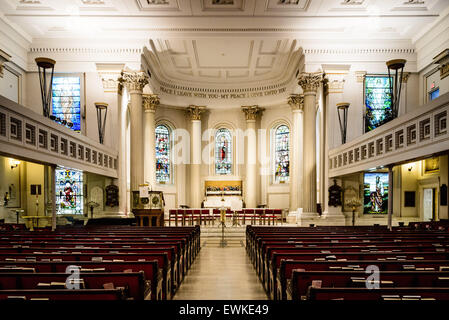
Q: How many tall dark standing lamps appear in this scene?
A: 4